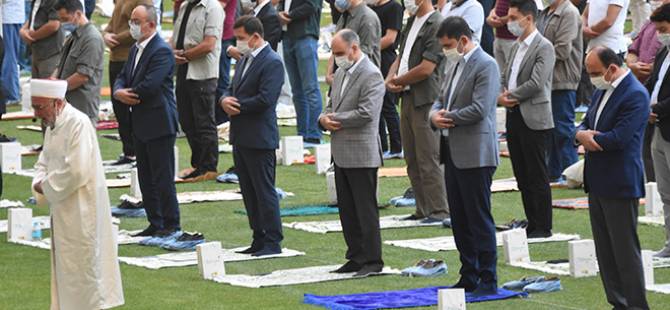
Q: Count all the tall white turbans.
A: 1